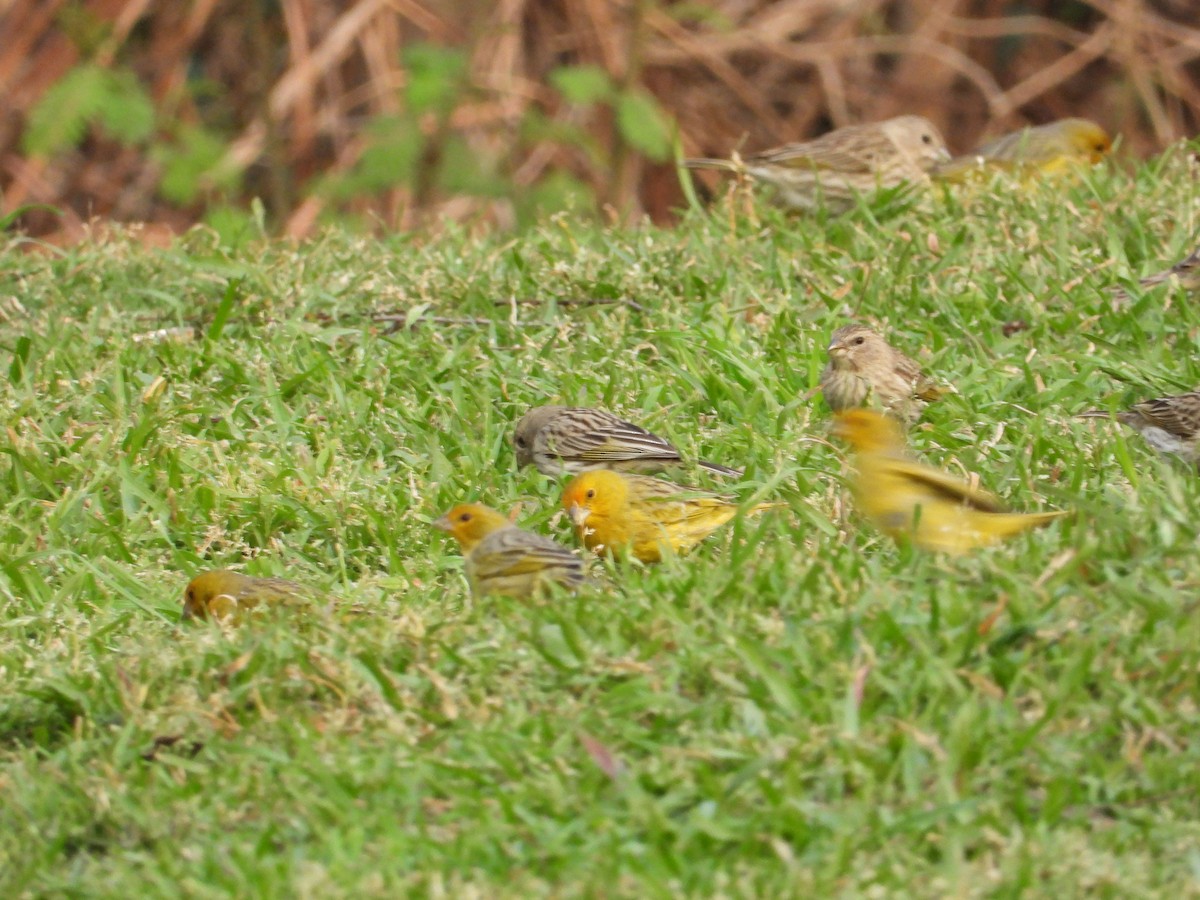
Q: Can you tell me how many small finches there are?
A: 10